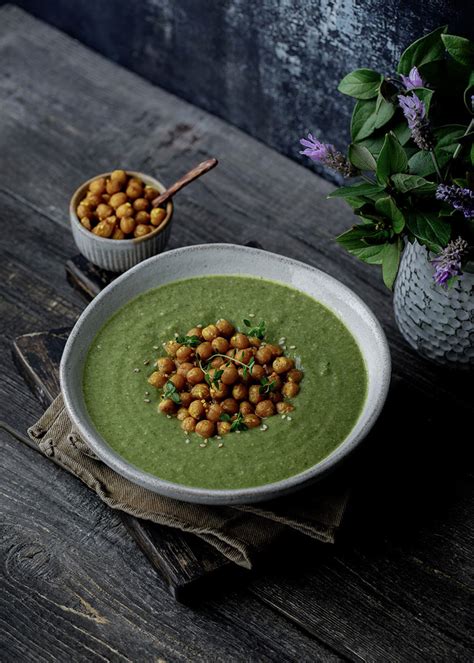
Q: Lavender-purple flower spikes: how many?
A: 5